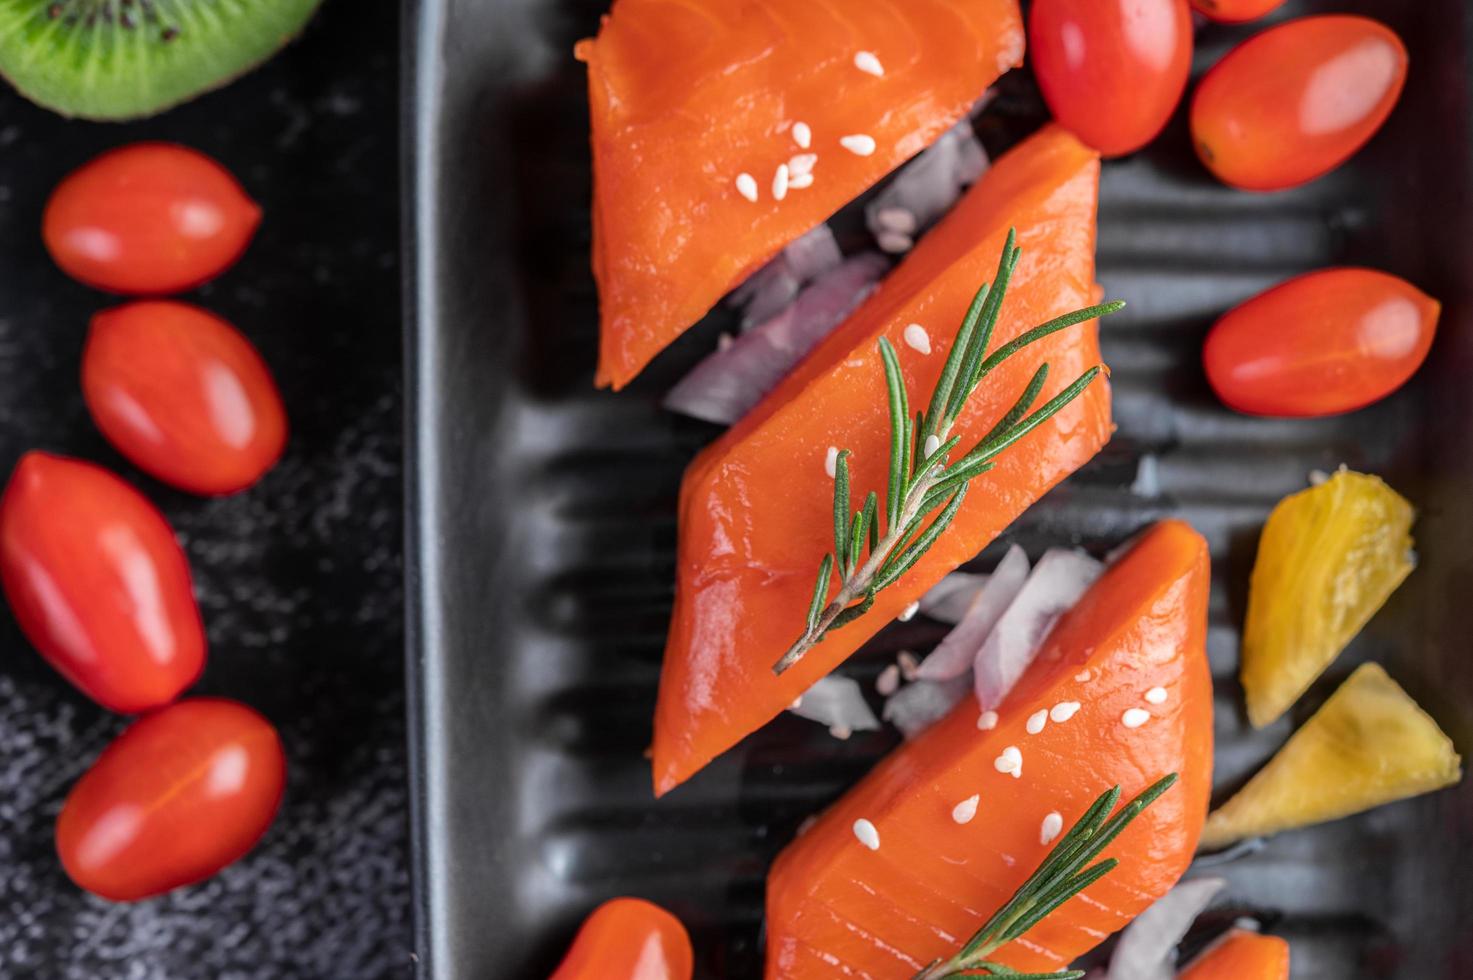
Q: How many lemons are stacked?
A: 0